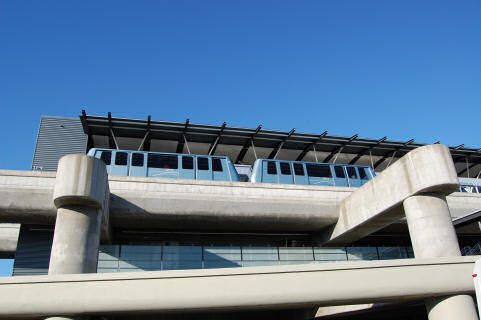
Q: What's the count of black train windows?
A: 14